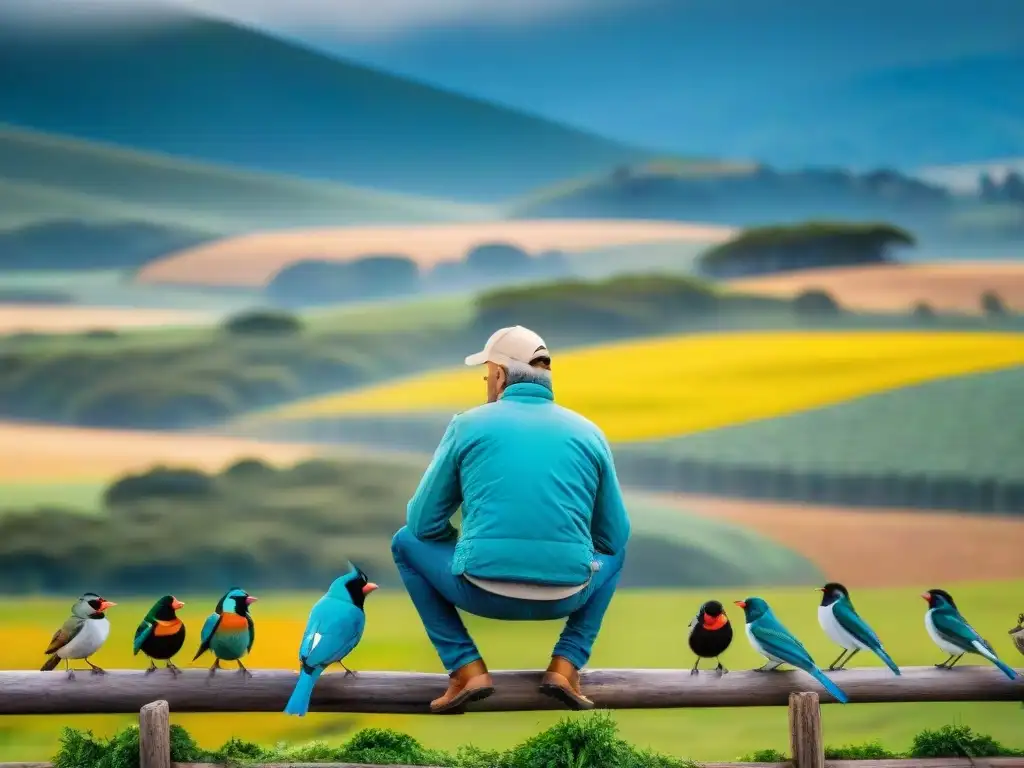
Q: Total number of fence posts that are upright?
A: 2